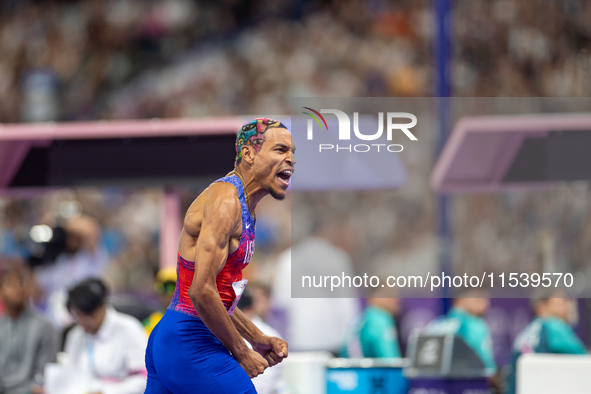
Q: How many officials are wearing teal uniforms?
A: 3